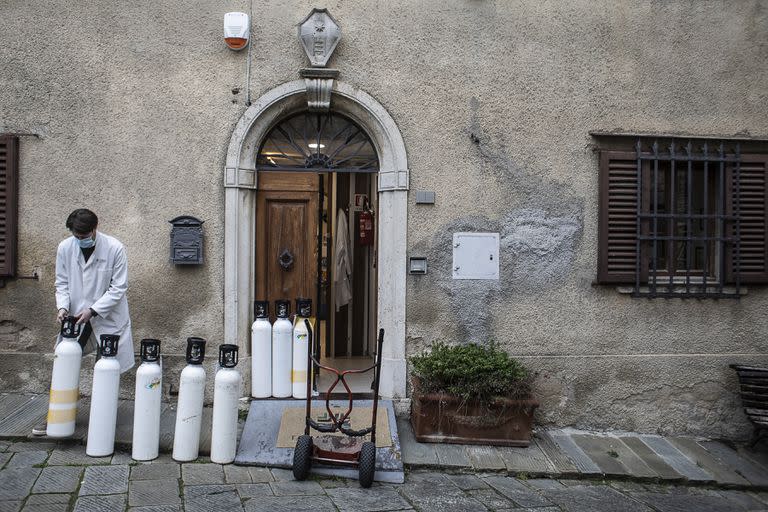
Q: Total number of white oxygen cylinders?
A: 8